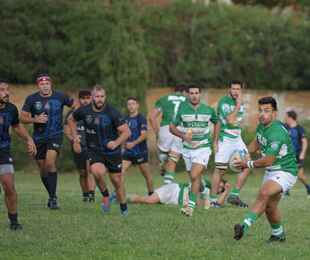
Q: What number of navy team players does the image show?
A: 6